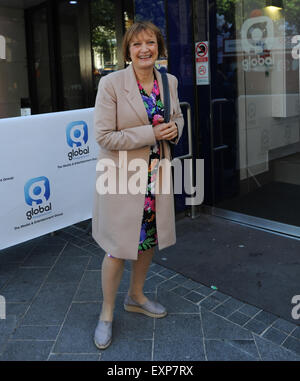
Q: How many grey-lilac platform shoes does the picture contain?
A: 2